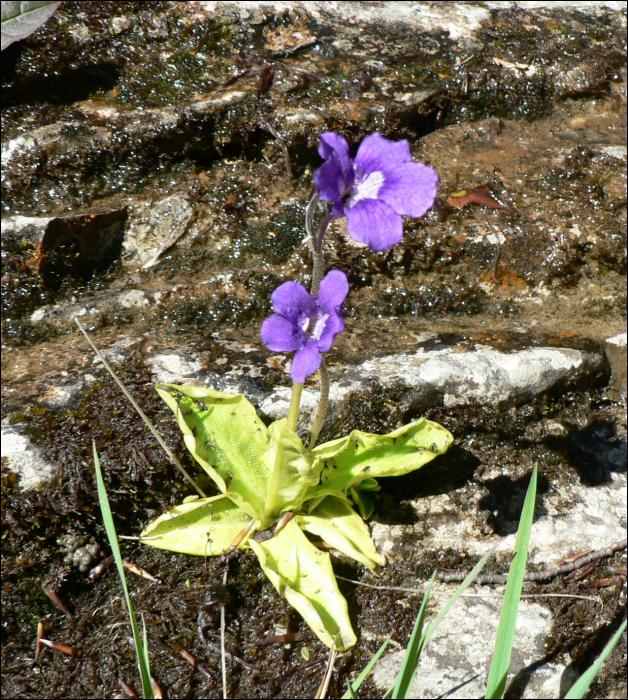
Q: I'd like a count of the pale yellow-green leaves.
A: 6